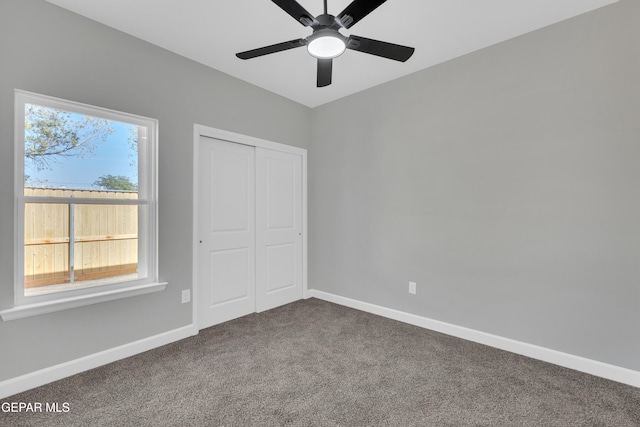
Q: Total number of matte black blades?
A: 5